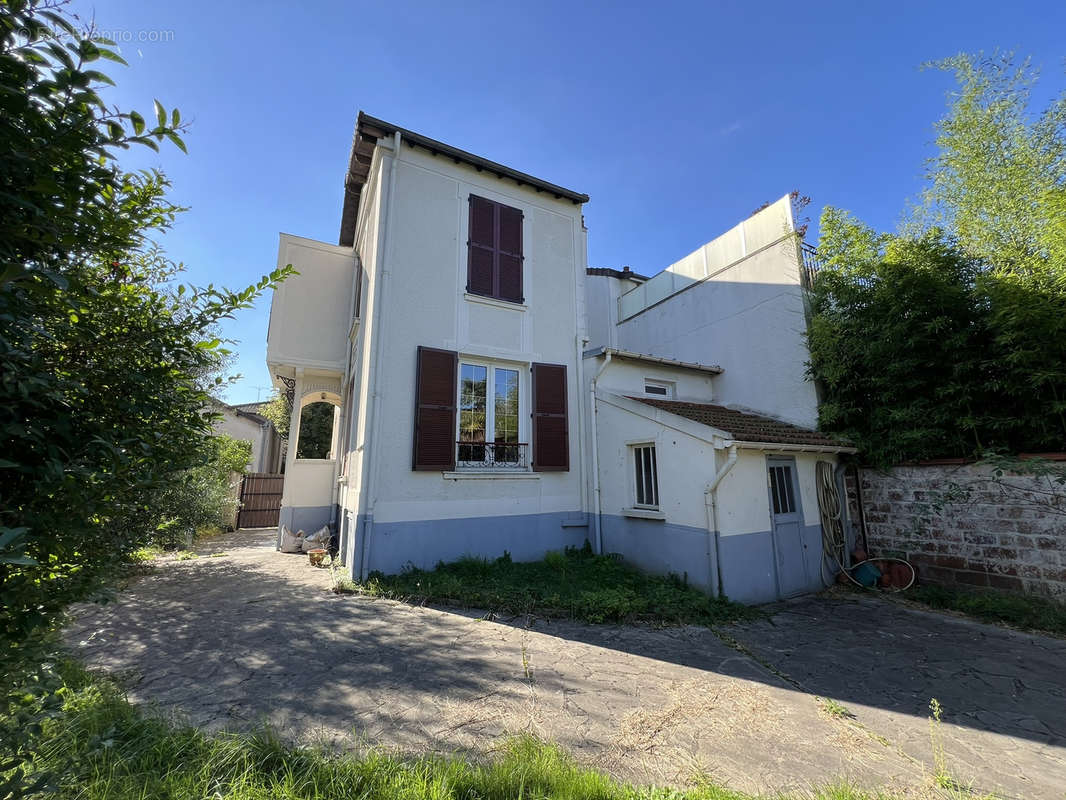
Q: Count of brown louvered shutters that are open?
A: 2